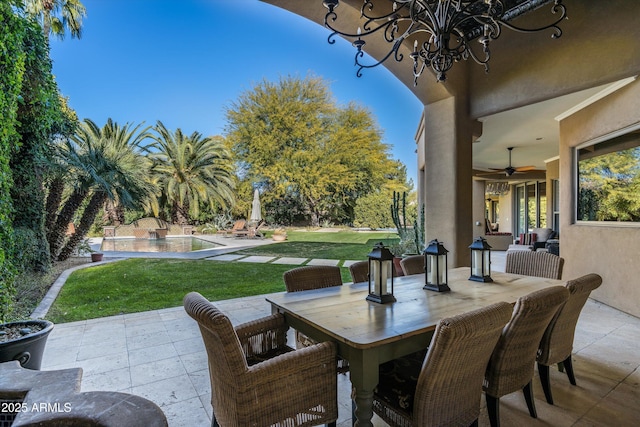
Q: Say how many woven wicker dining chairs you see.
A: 8